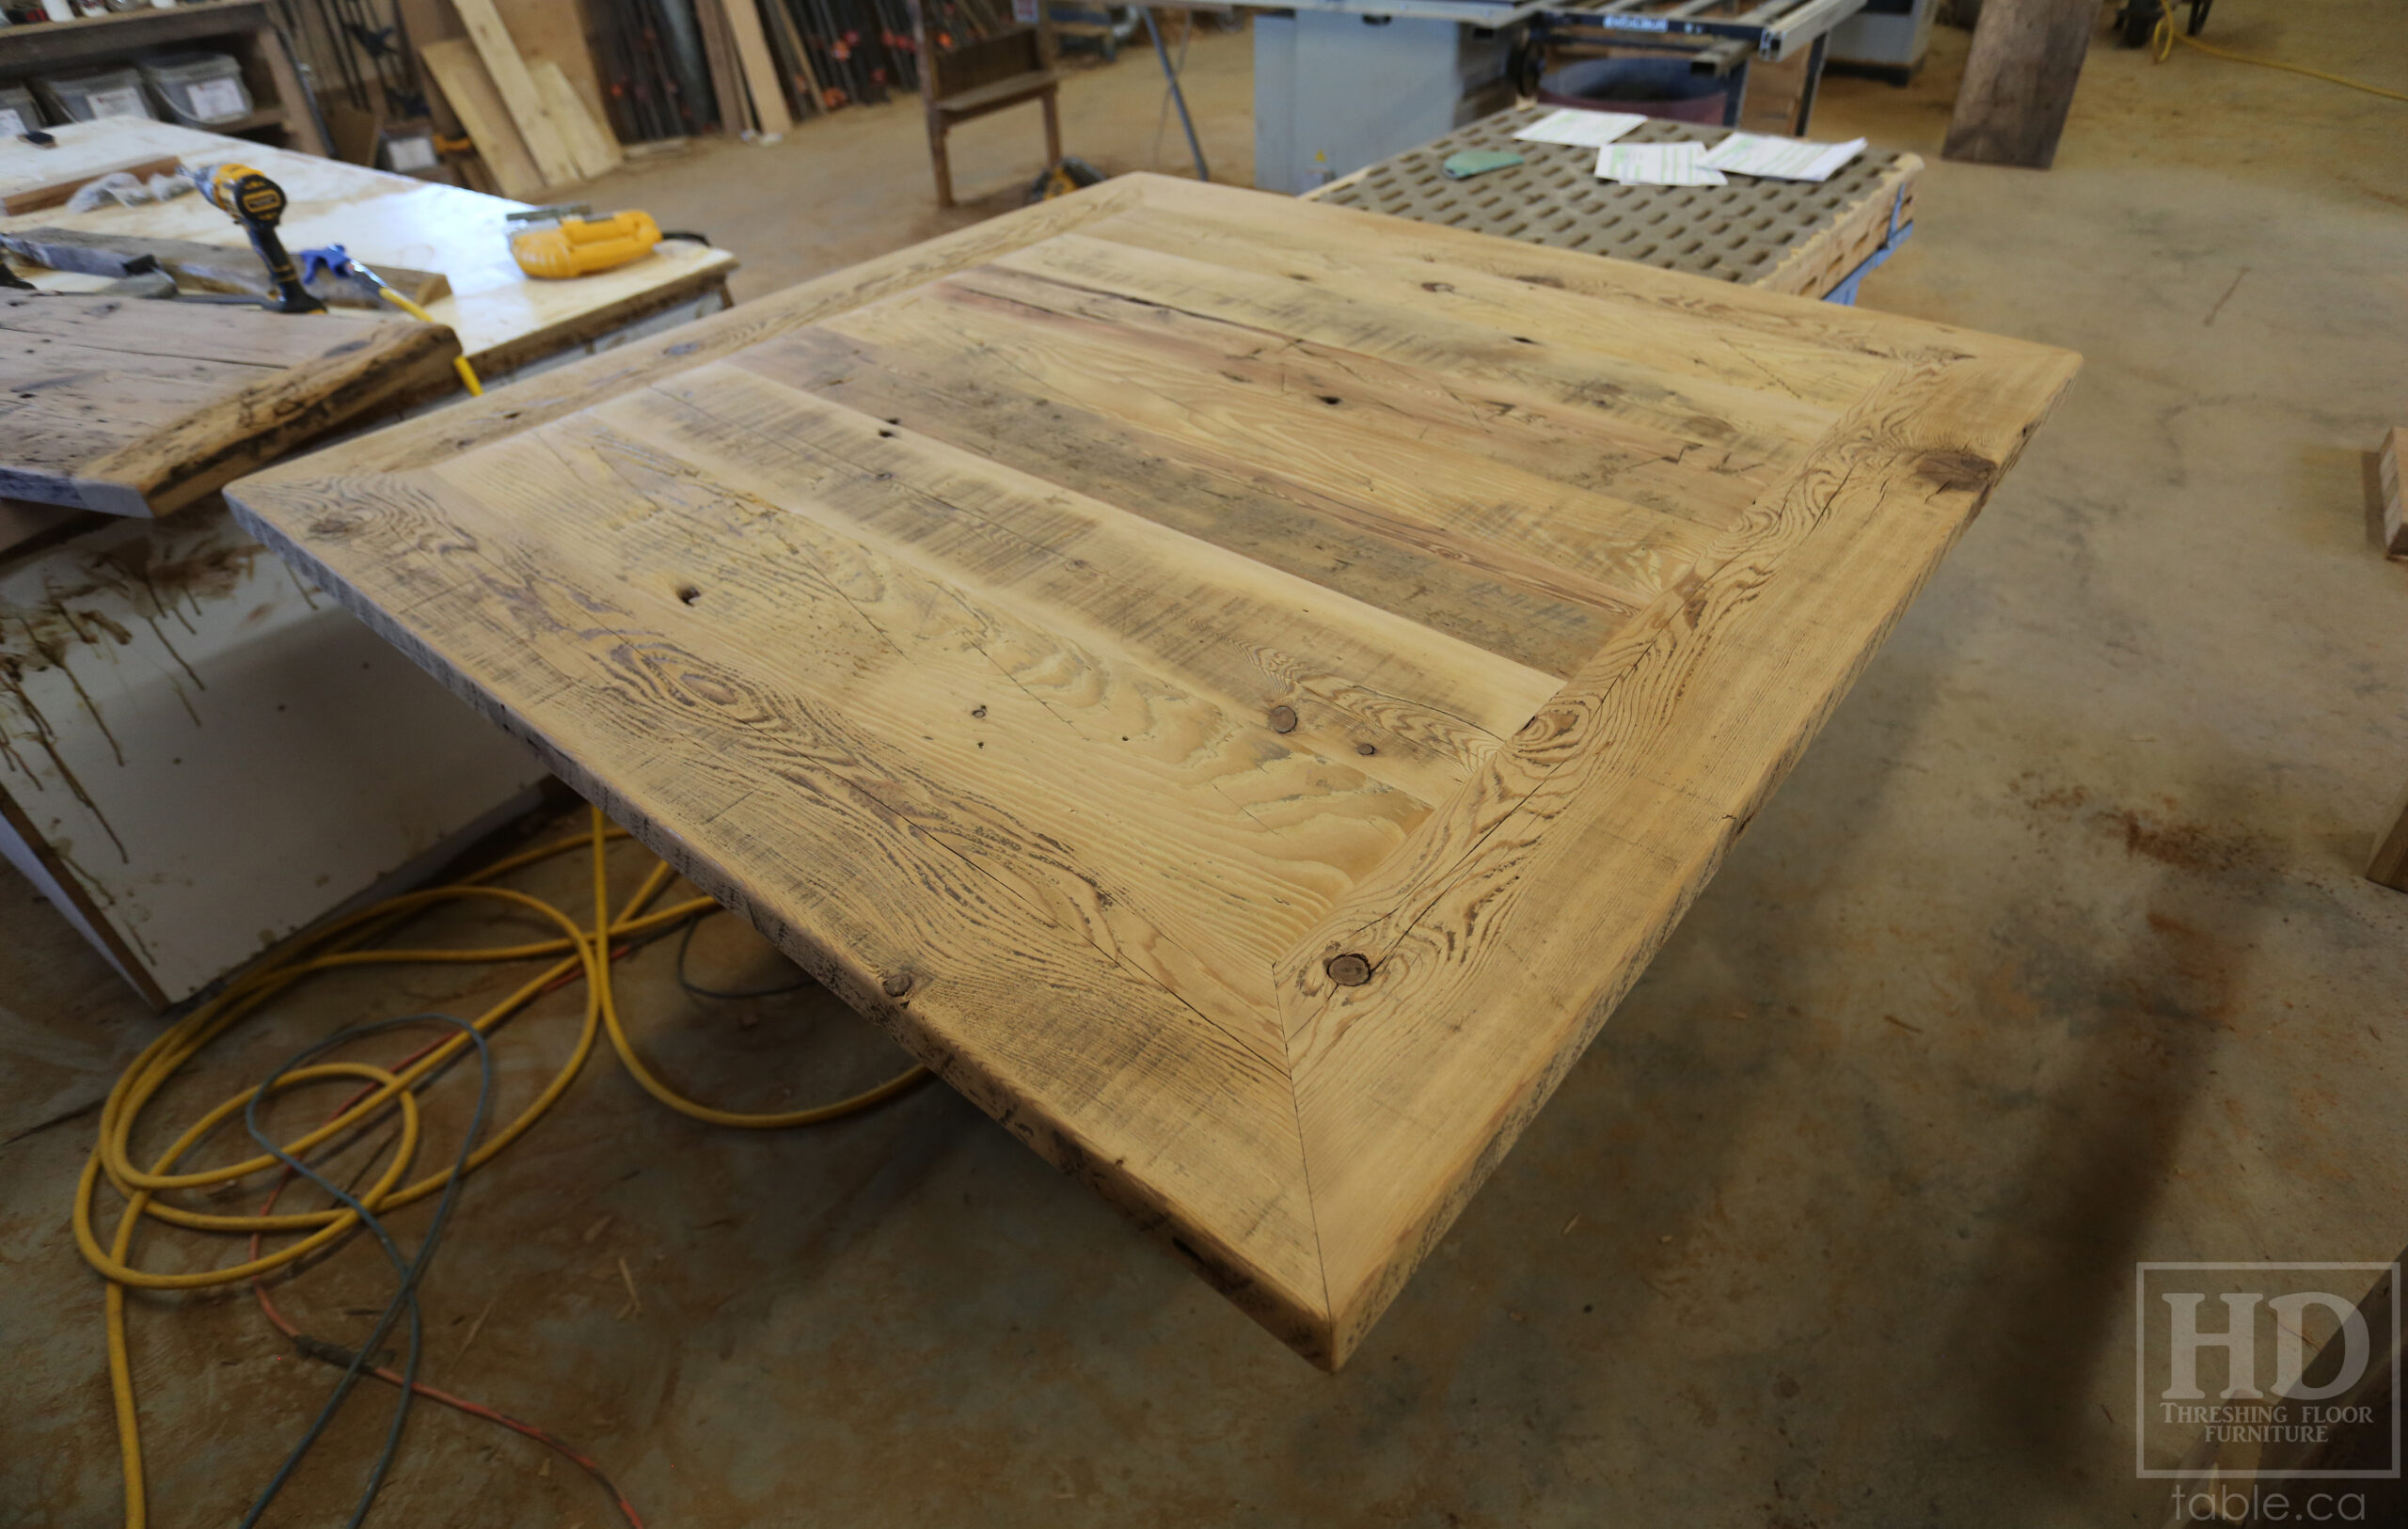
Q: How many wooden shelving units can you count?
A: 1